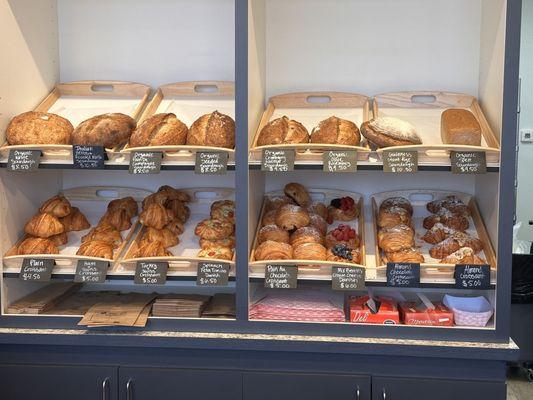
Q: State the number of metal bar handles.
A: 4